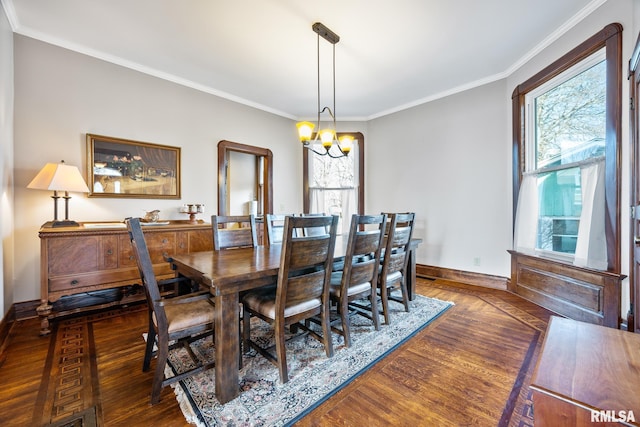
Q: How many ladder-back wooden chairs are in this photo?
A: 8